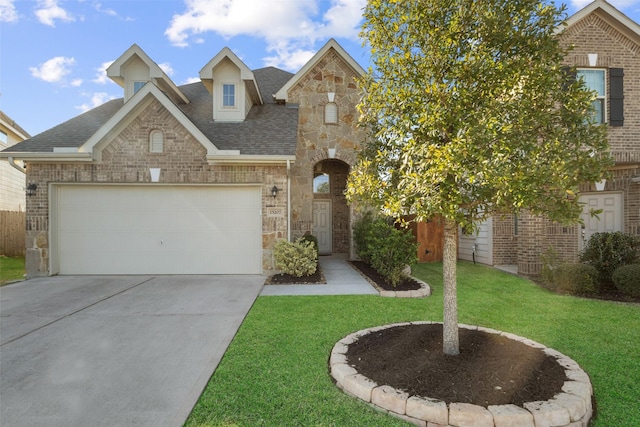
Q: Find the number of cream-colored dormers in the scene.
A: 2